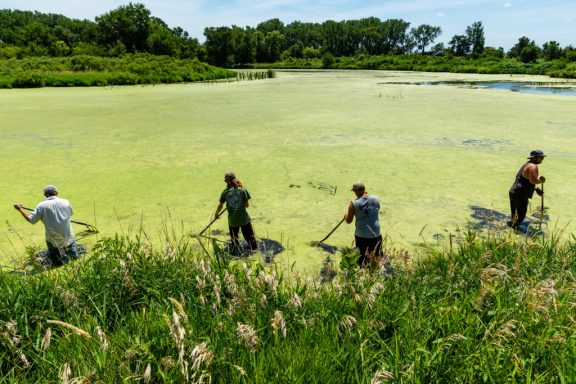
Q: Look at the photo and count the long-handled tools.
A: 4